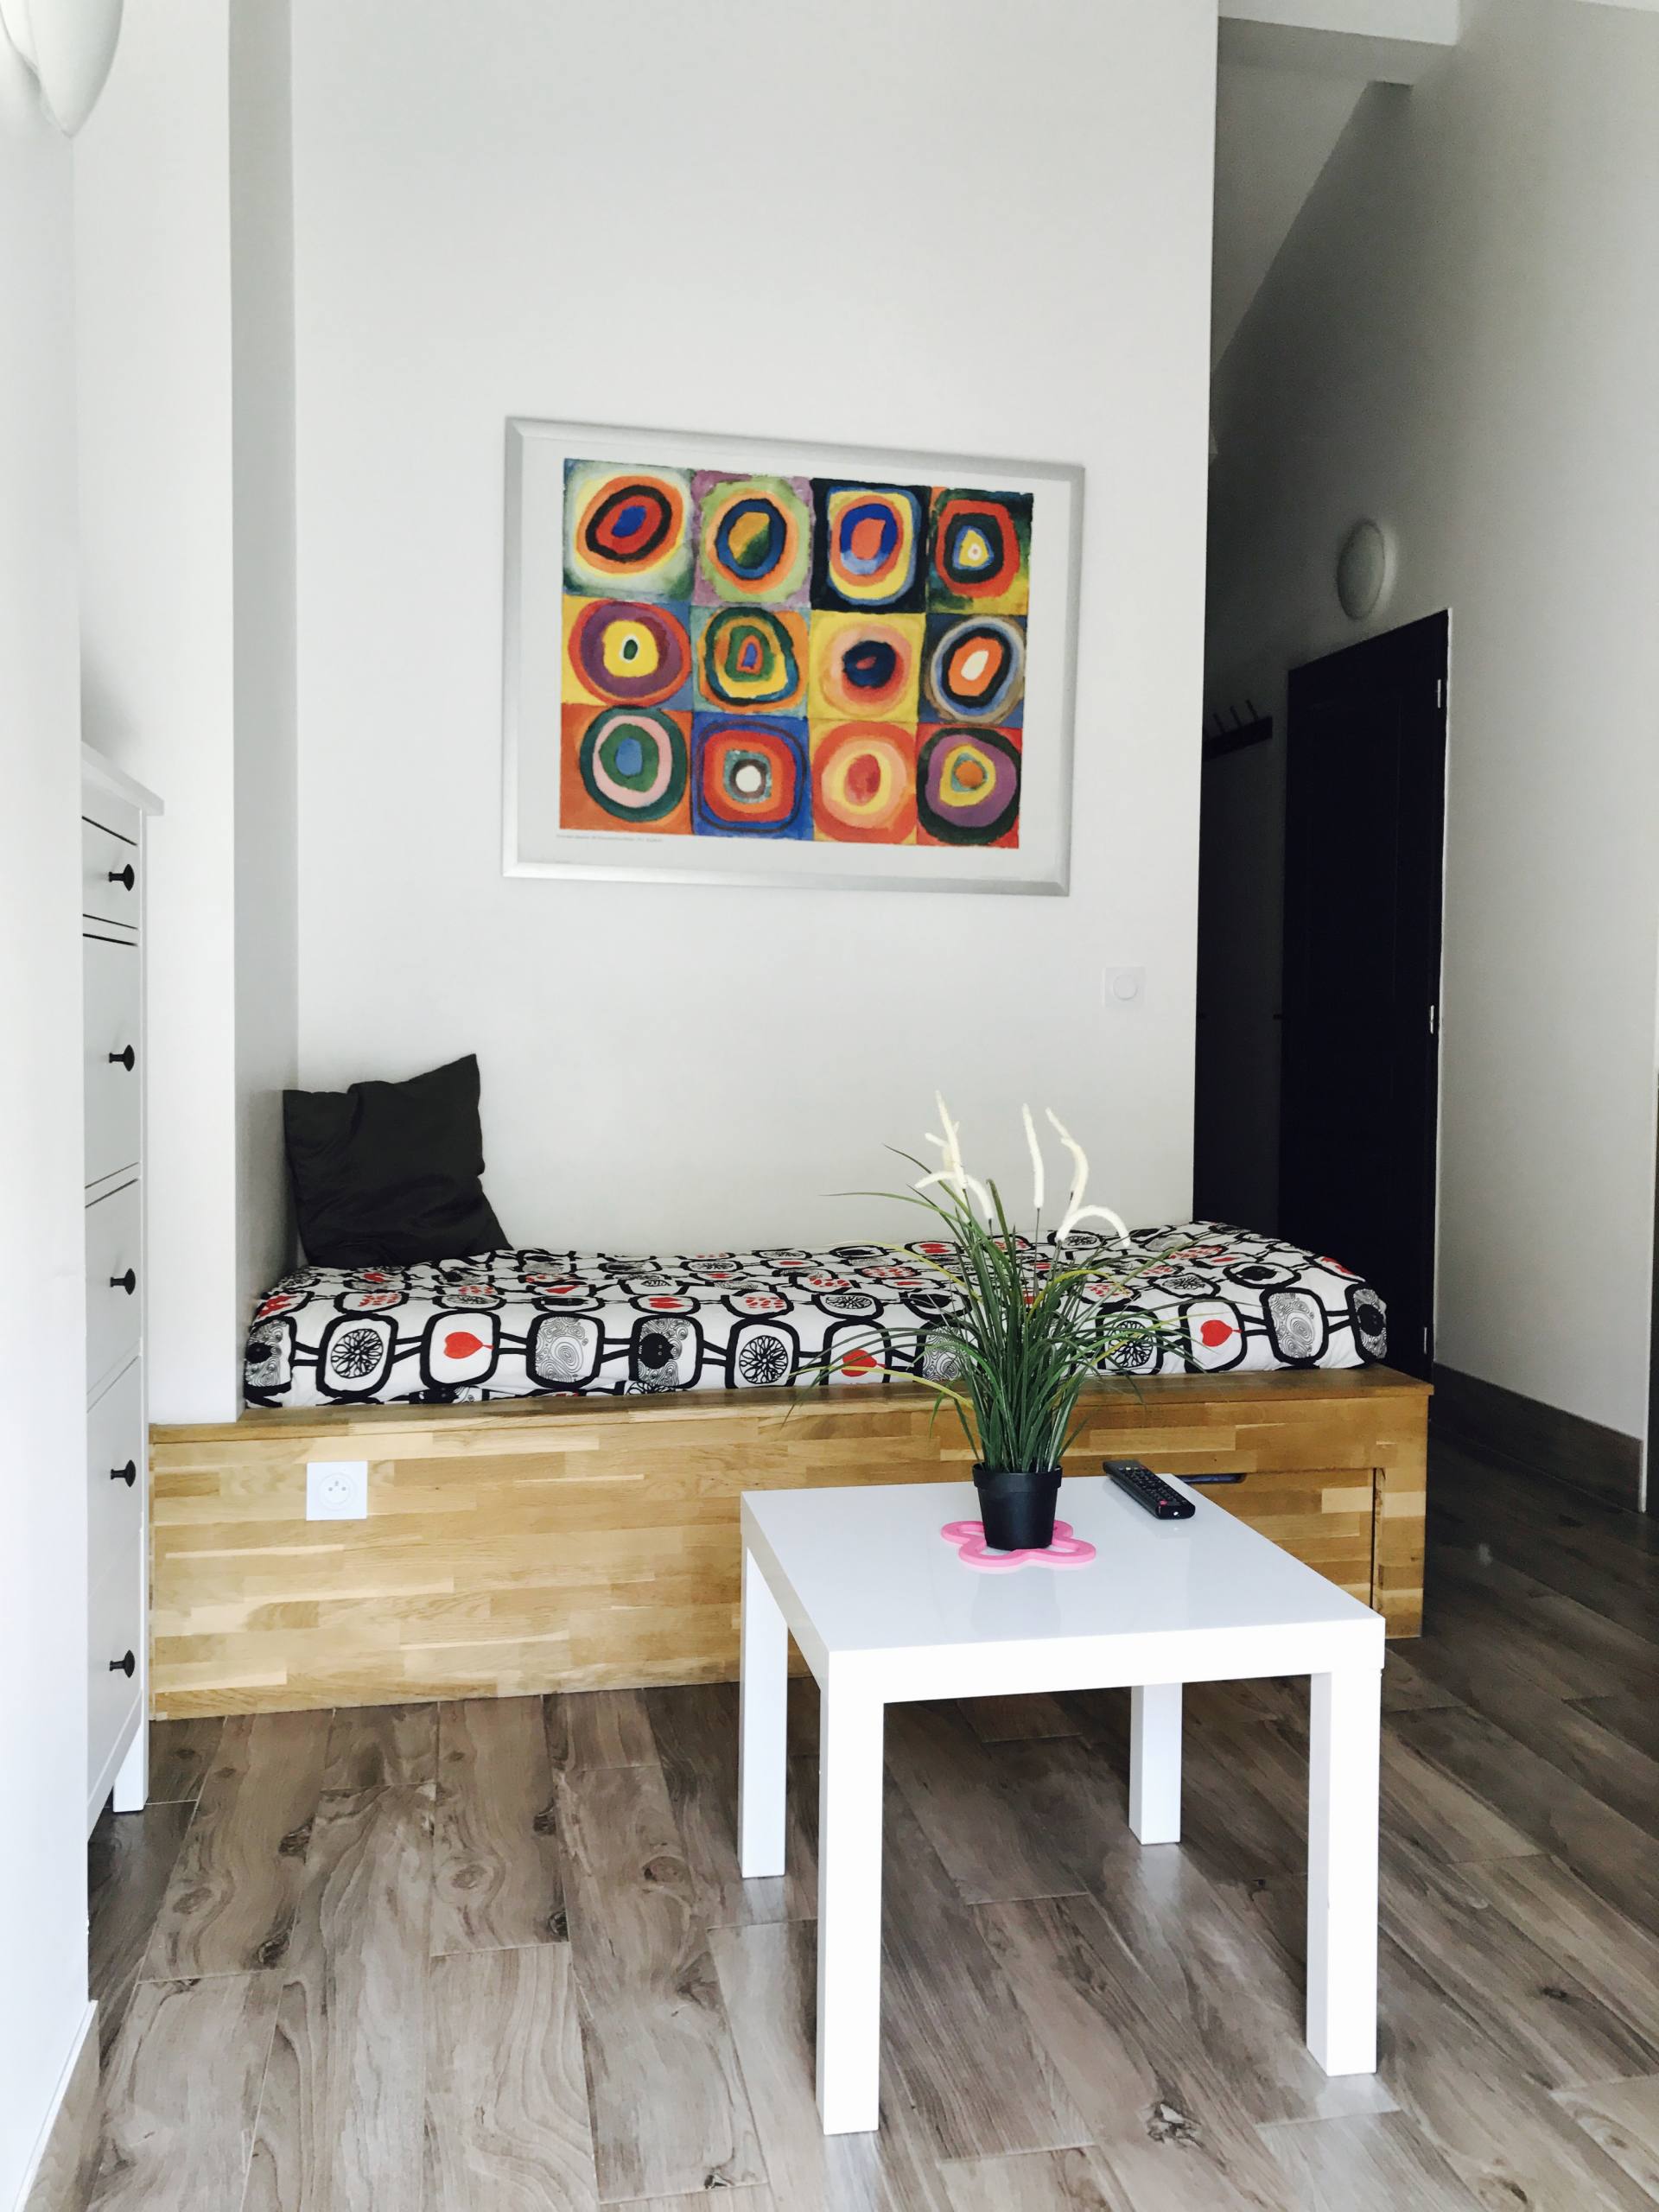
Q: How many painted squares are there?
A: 12